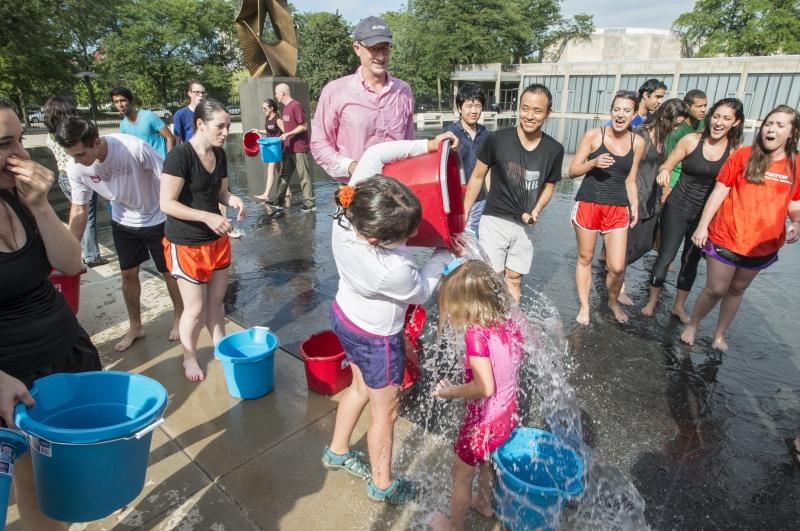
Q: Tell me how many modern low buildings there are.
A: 1